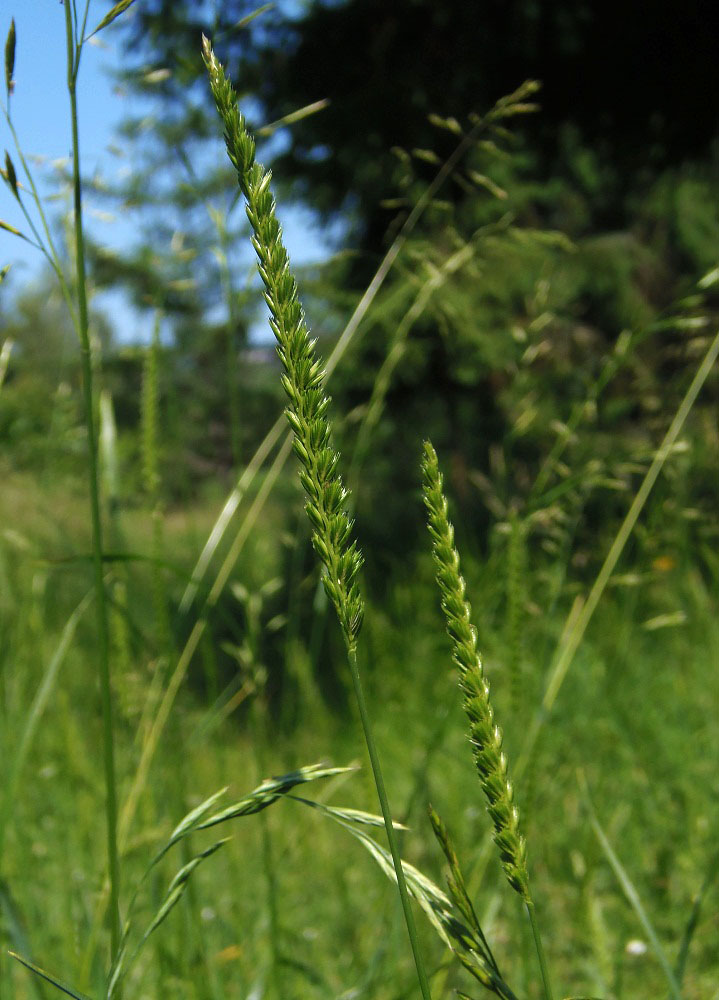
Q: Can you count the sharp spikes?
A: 2